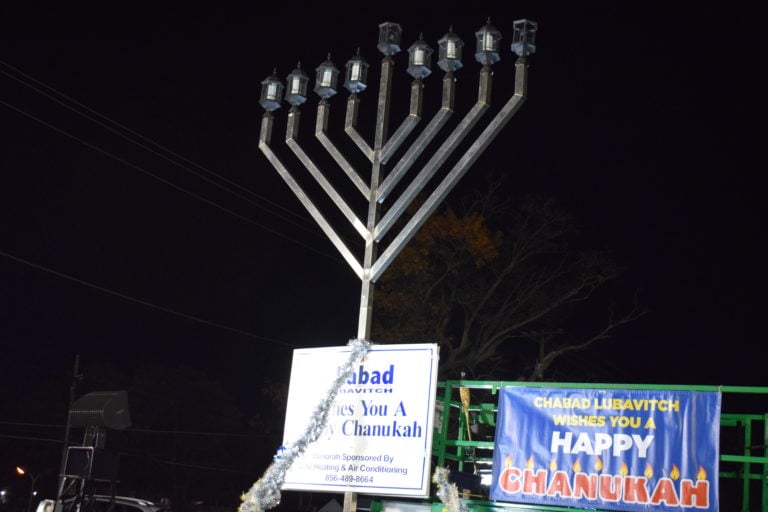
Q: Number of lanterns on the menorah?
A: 9